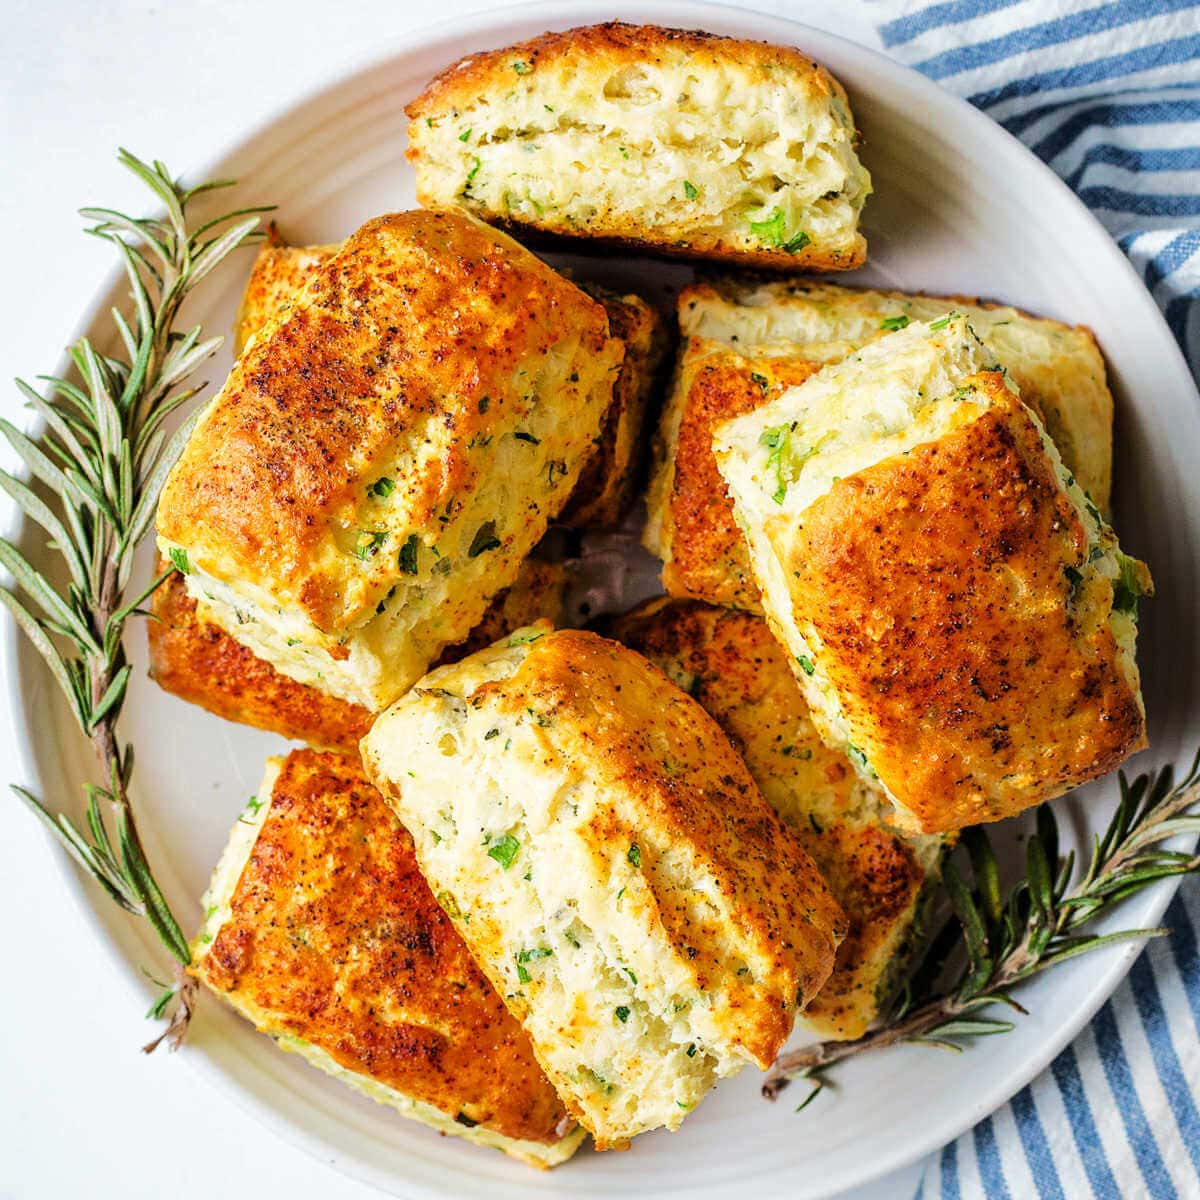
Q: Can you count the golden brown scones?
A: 9